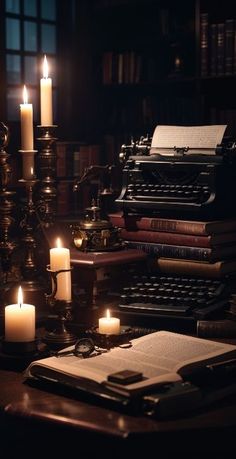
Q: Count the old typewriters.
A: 2